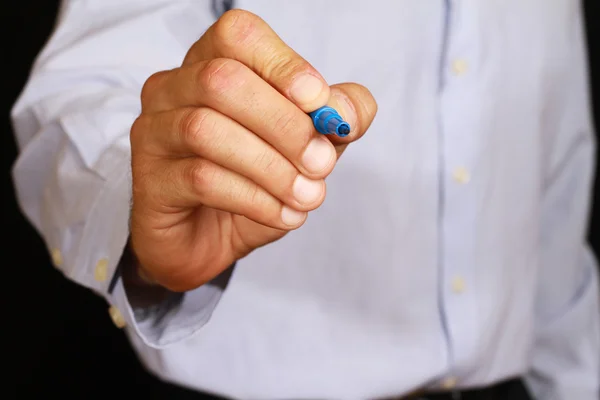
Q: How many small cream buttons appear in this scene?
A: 7